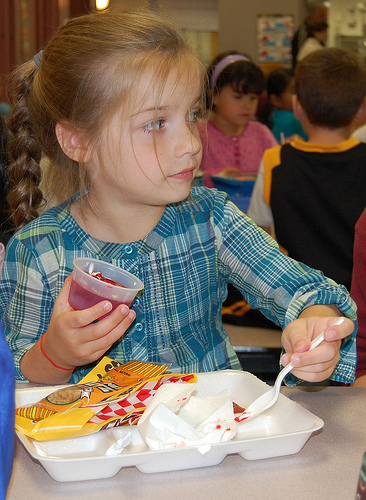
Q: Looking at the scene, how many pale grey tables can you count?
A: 1